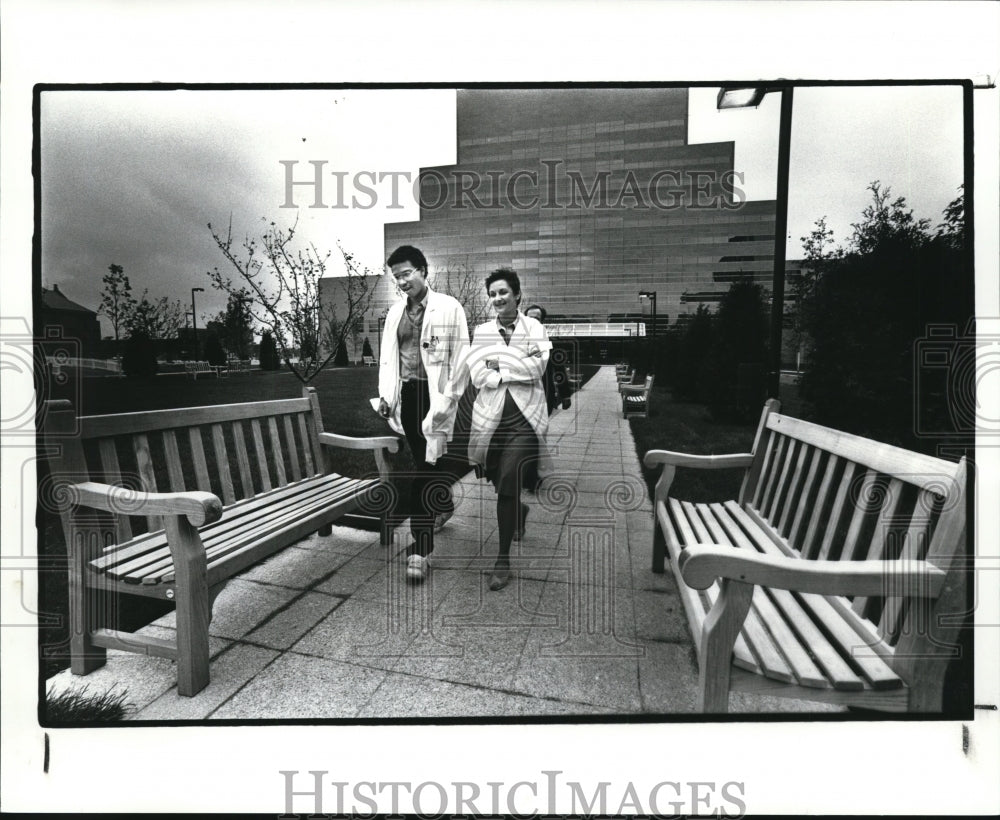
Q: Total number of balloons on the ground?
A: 0